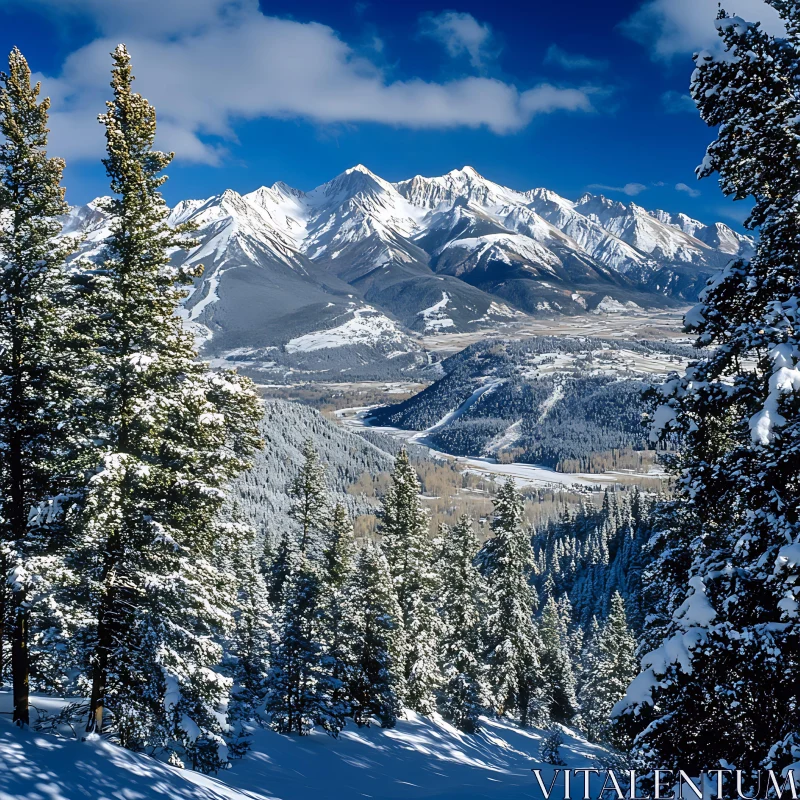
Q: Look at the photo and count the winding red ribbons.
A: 0